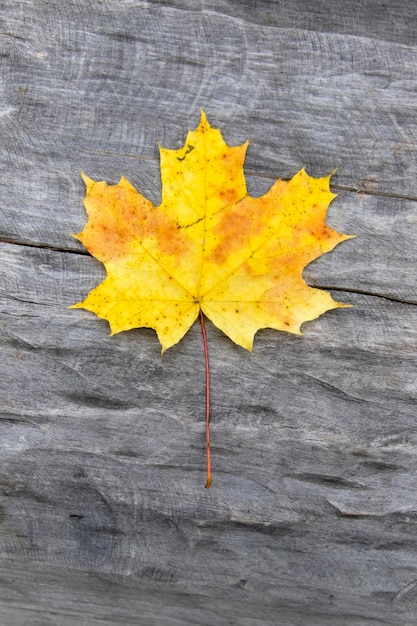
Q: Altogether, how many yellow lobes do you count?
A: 5